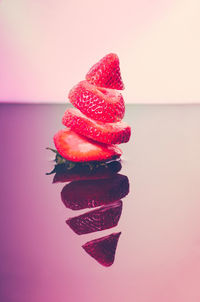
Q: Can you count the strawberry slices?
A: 4